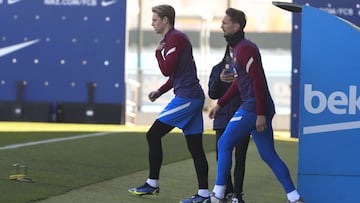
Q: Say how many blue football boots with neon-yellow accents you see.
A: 2